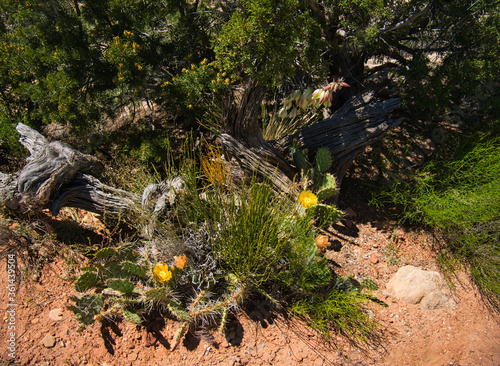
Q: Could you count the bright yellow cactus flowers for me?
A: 2